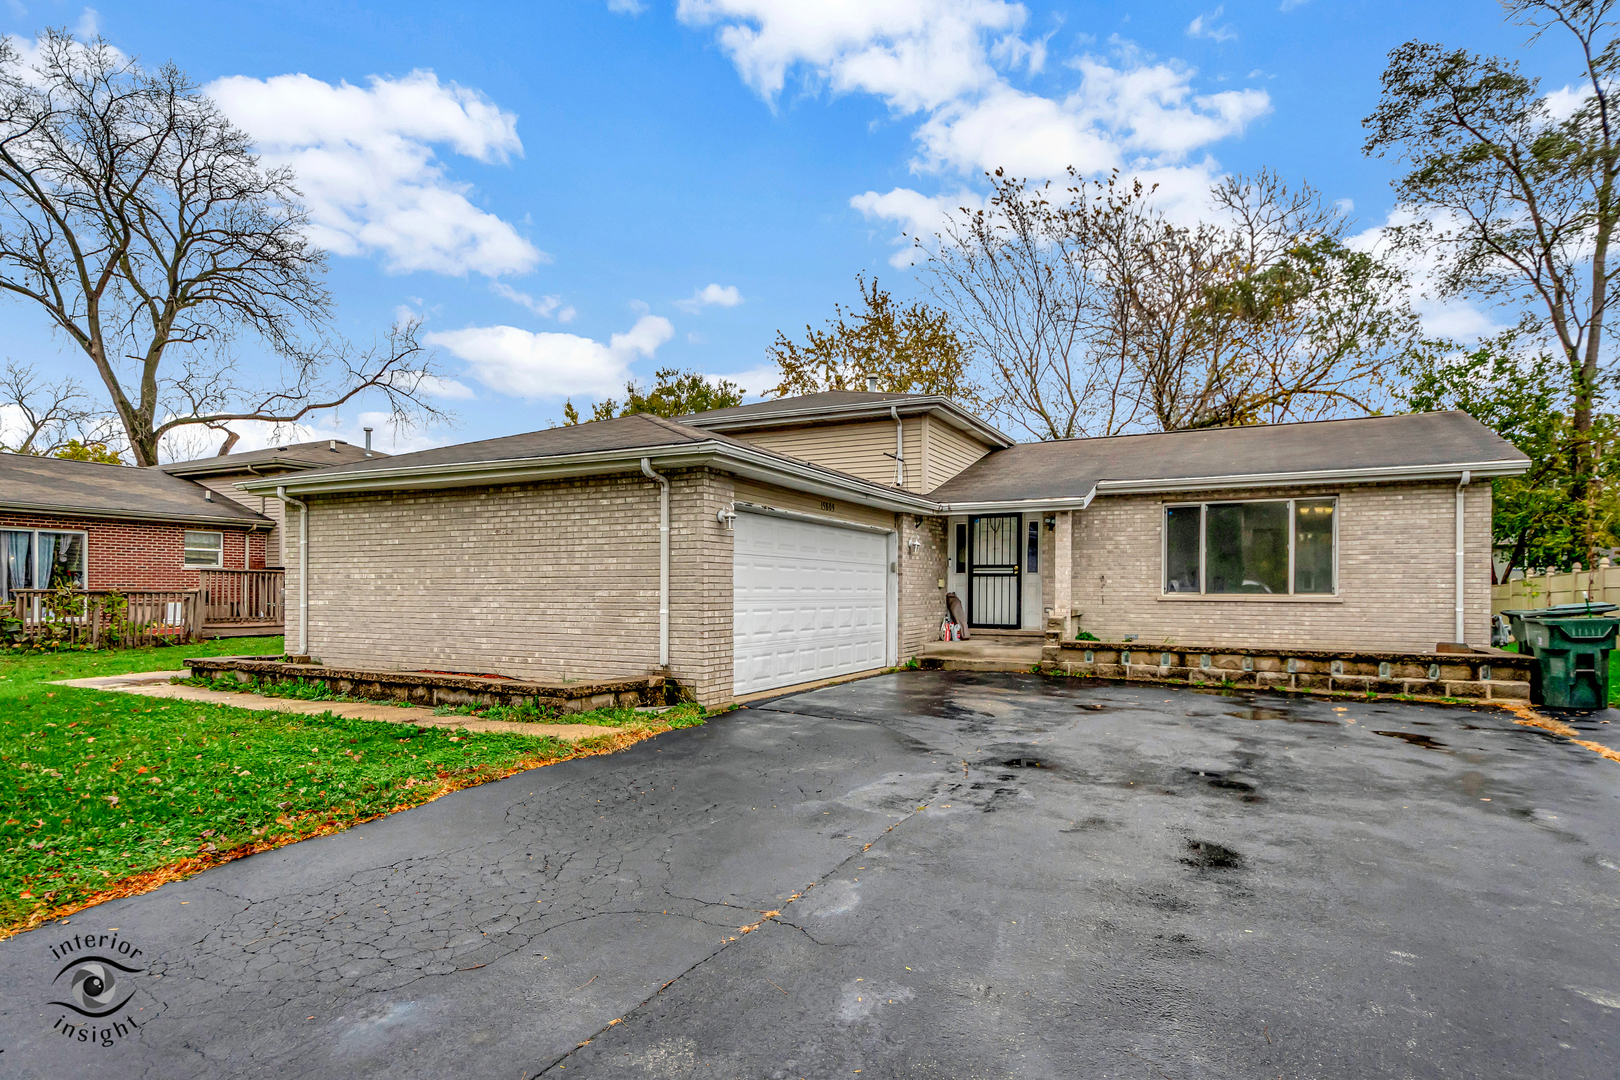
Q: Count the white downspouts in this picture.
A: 4